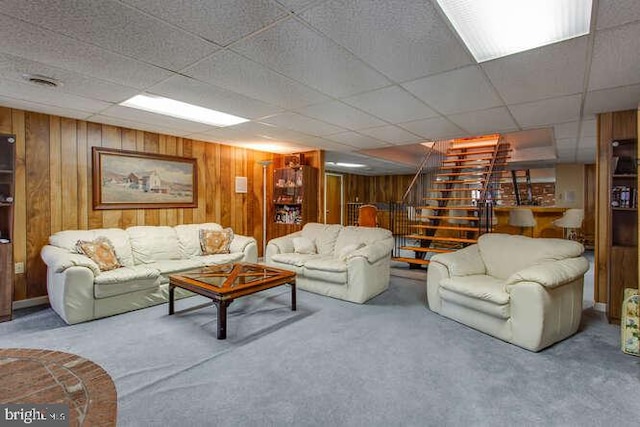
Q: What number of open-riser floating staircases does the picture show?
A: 1